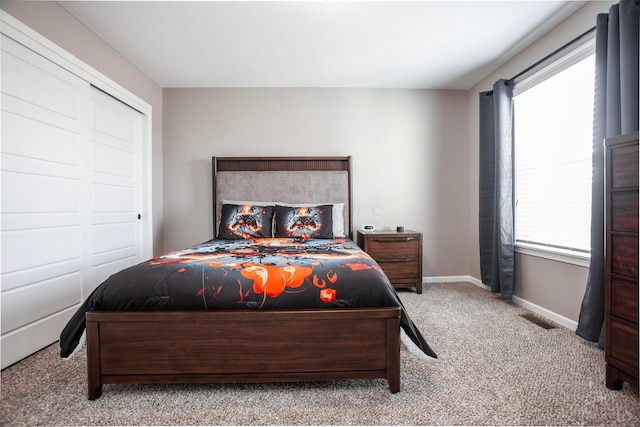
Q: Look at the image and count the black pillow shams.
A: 2